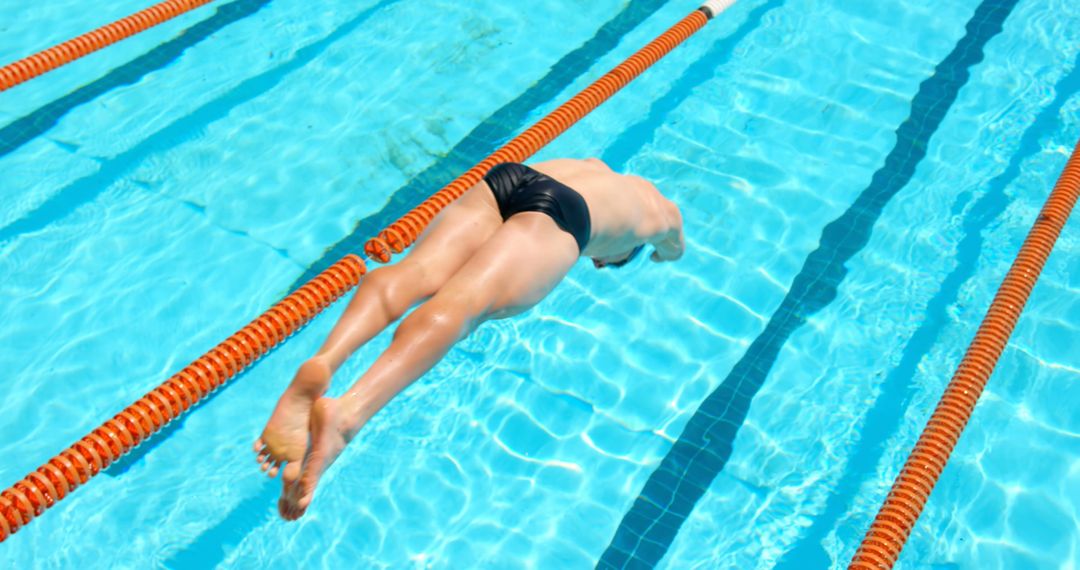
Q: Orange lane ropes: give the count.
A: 3